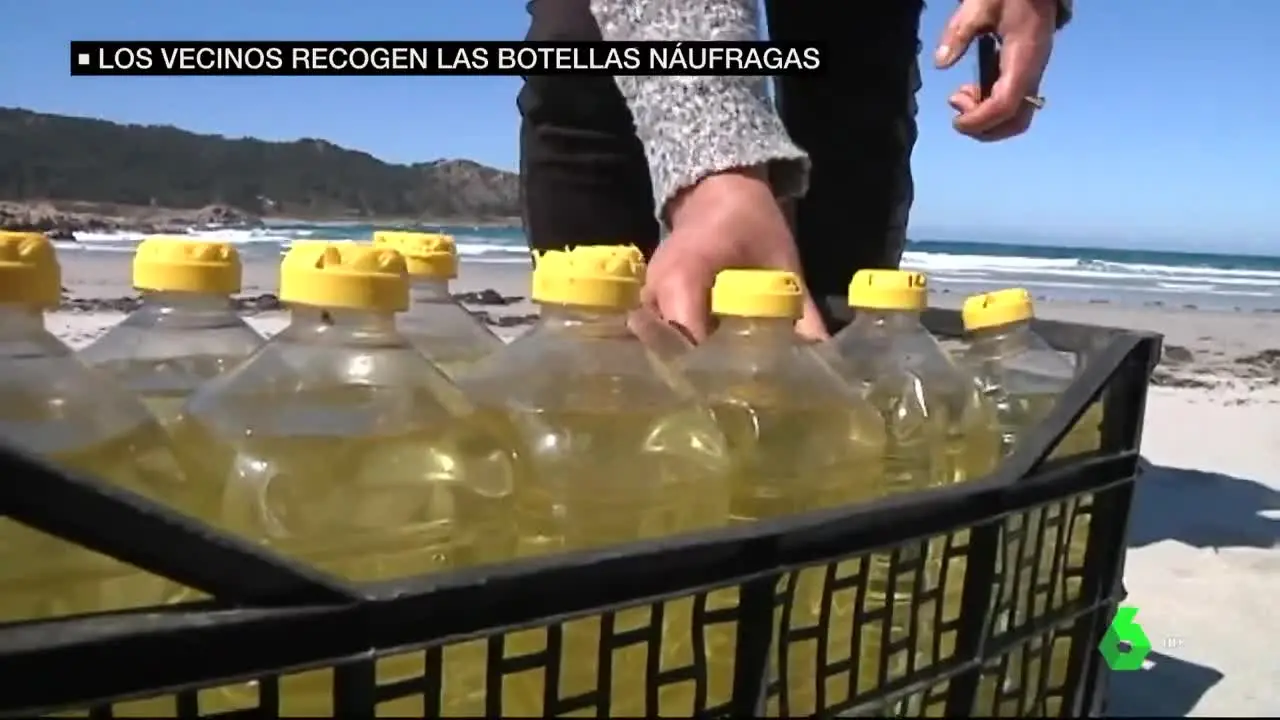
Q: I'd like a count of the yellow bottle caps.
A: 8